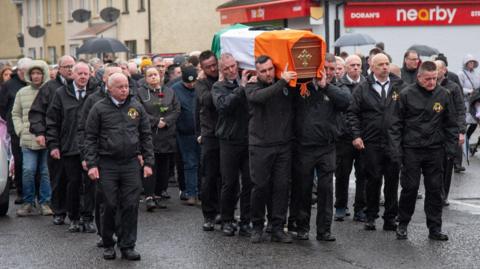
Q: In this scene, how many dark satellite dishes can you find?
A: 3